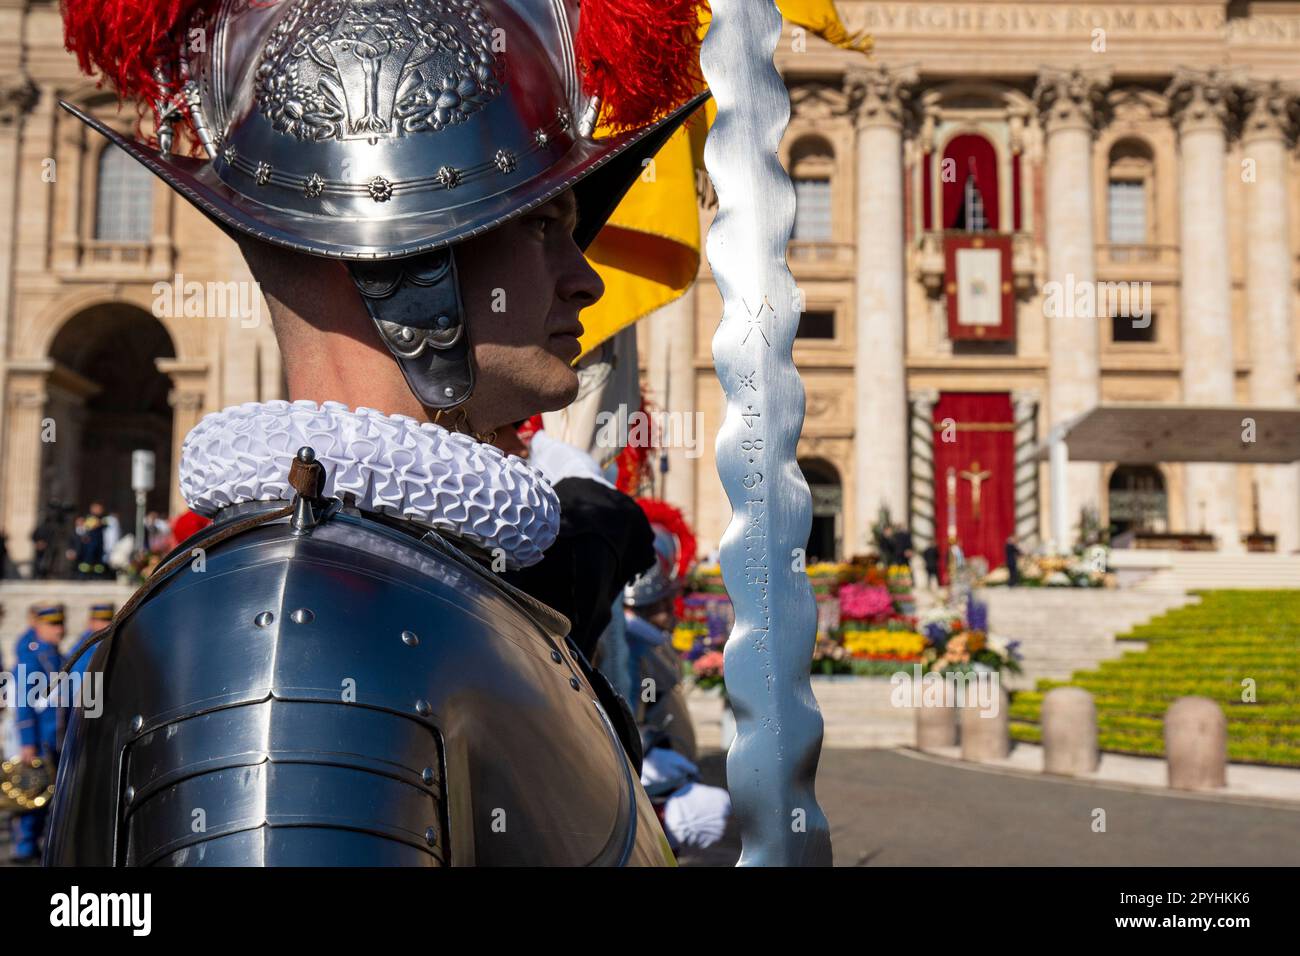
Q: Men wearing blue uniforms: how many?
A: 2